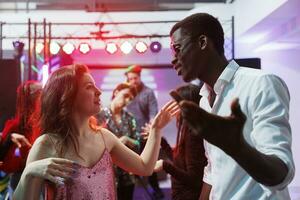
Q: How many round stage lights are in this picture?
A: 8